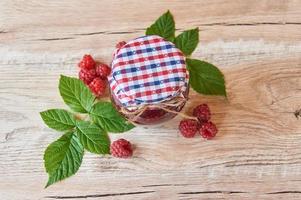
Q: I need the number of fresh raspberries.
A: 9